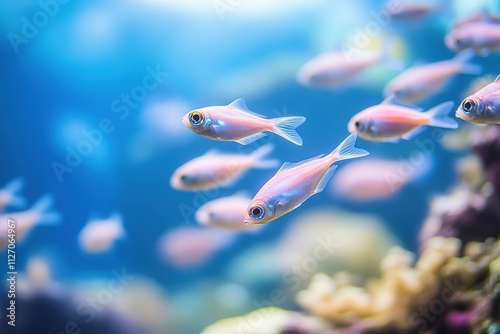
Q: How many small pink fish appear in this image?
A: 15